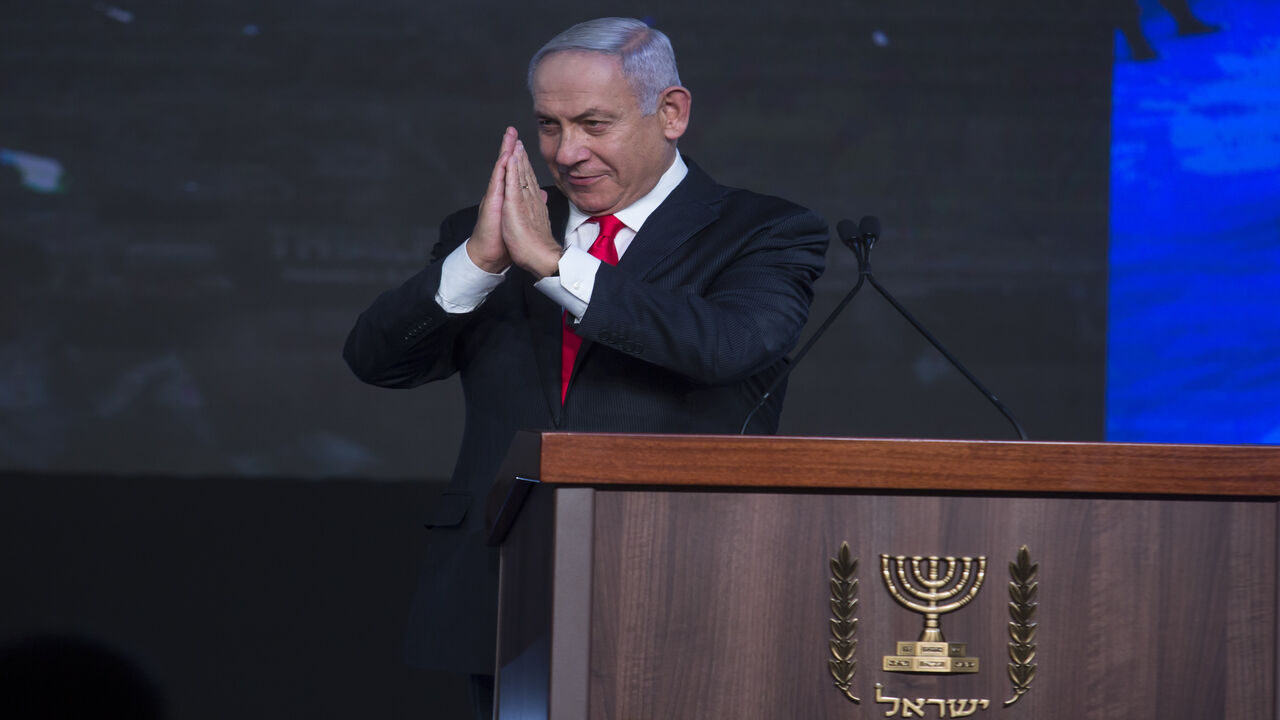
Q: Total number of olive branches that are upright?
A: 2